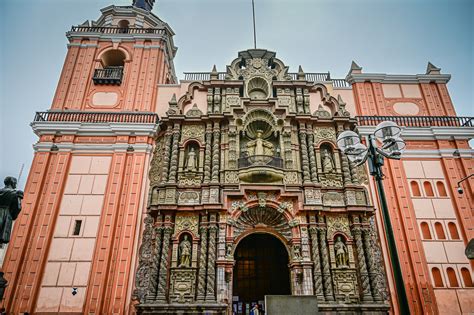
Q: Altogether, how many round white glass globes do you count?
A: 4